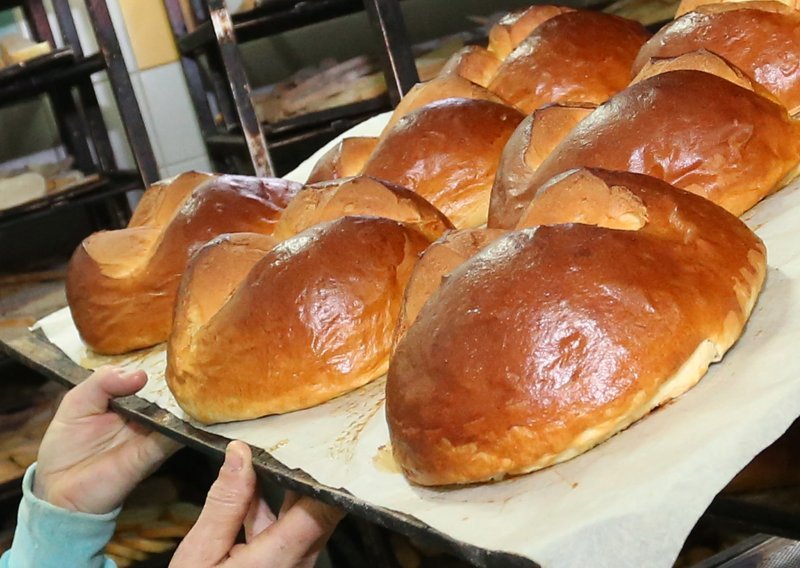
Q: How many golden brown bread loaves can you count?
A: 7